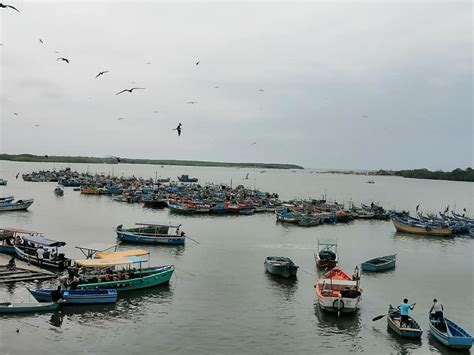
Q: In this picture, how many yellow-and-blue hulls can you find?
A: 1